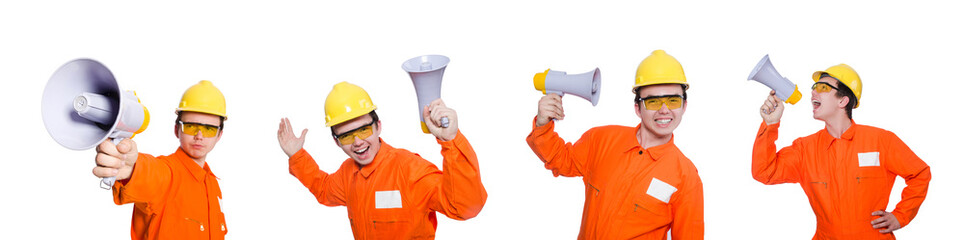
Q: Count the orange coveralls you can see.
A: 4